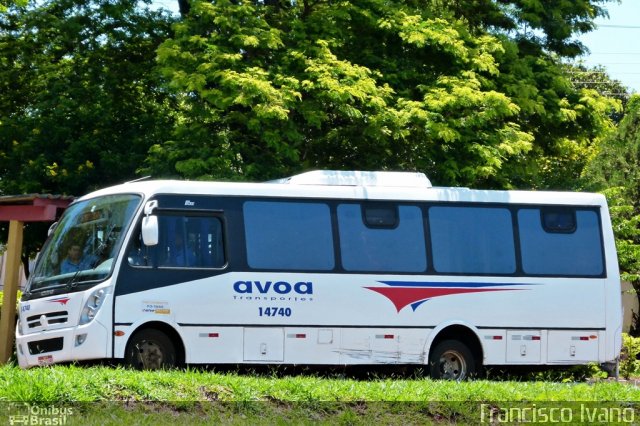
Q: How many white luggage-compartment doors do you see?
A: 3